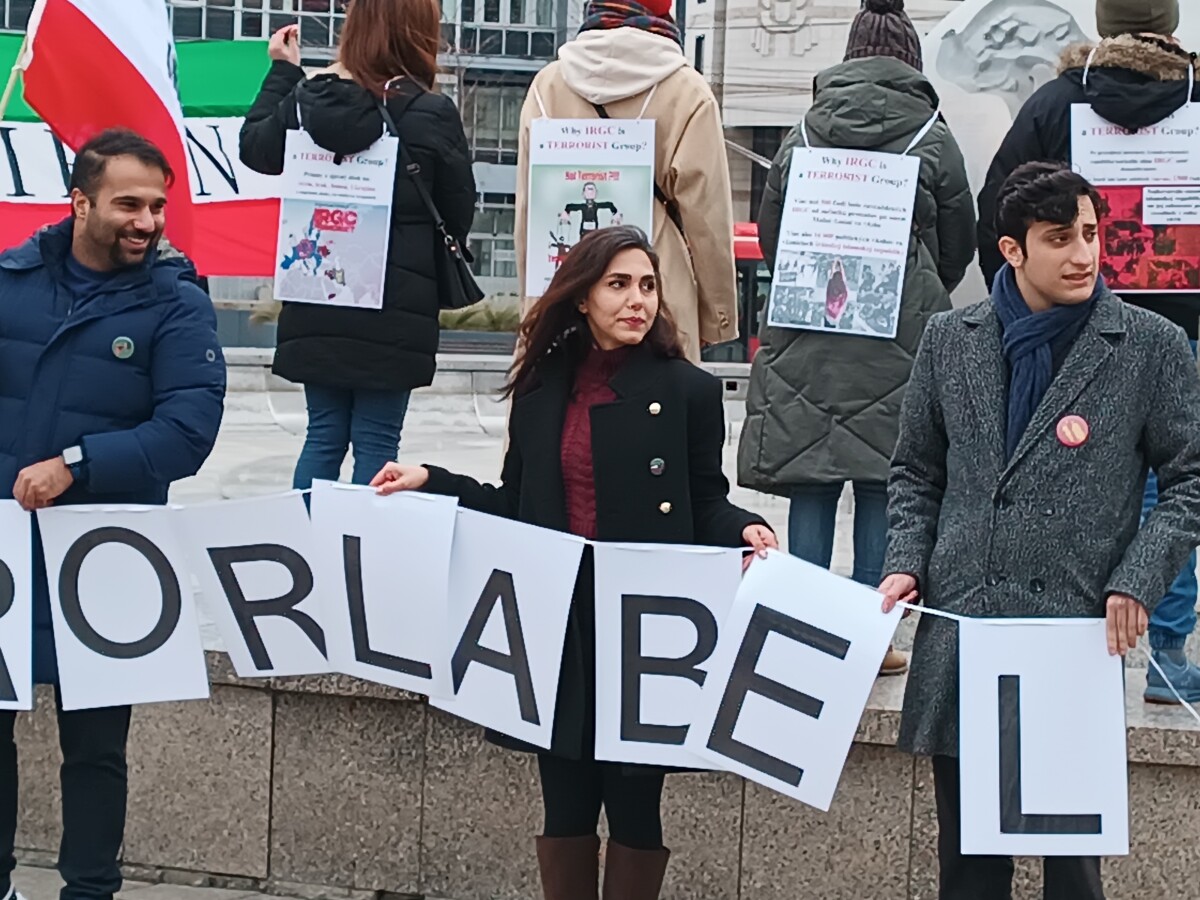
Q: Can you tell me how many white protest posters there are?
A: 12